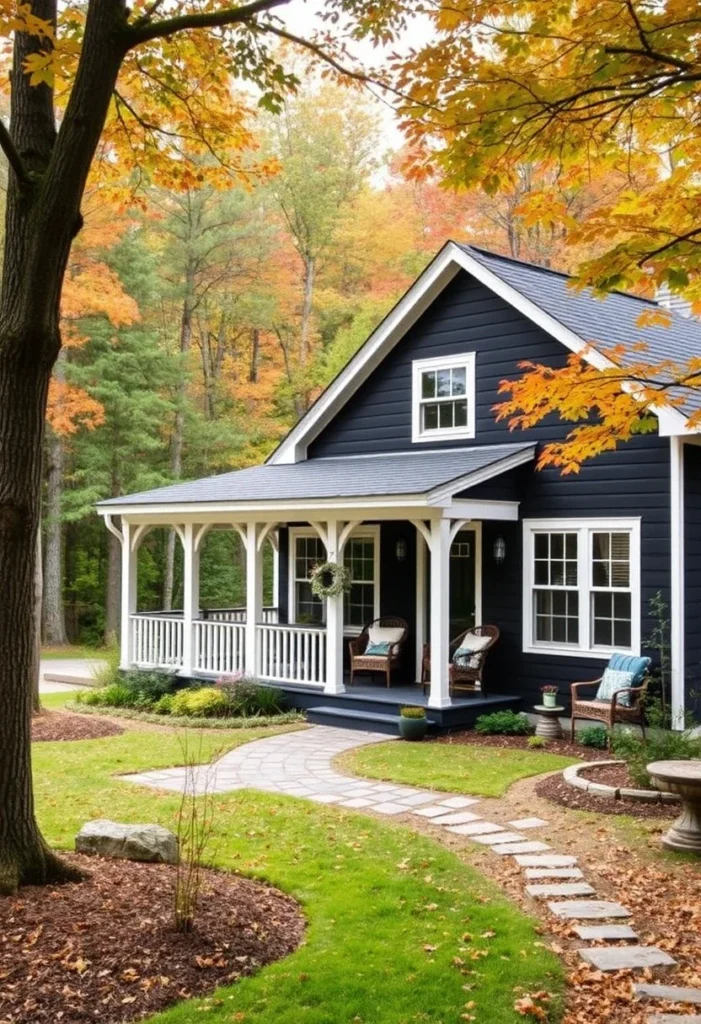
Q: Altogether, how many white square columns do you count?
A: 5